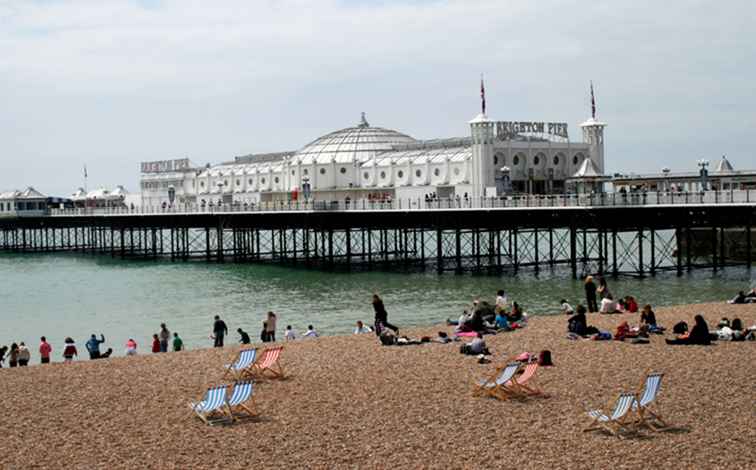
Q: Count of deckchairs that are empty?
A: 8